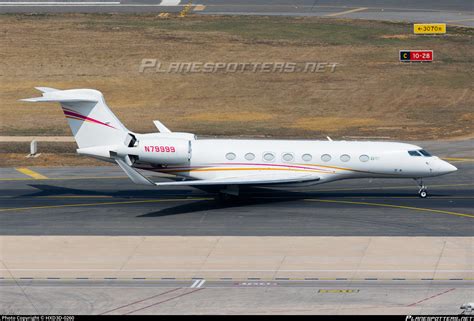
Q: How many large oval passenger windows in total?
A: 8